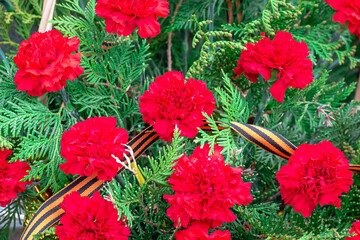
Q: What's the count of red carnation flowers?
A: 12